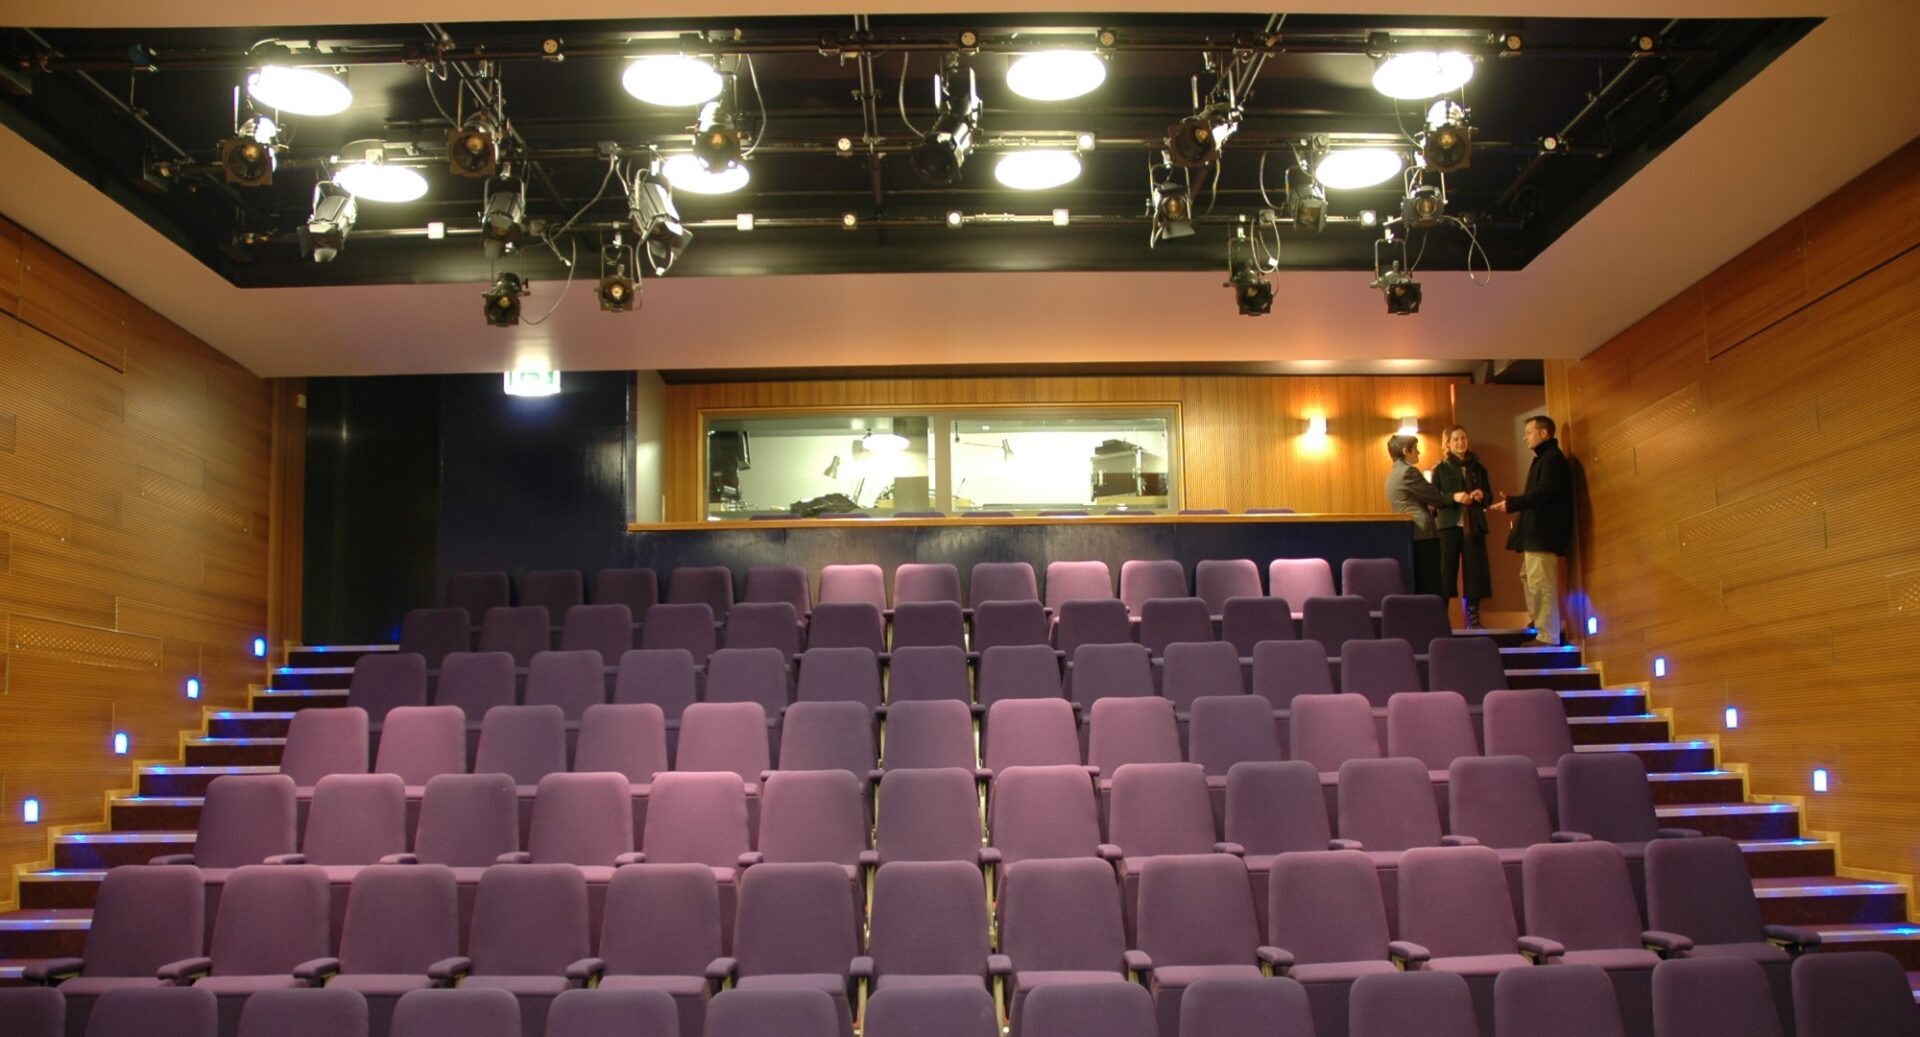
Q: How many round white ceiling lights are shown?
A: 8